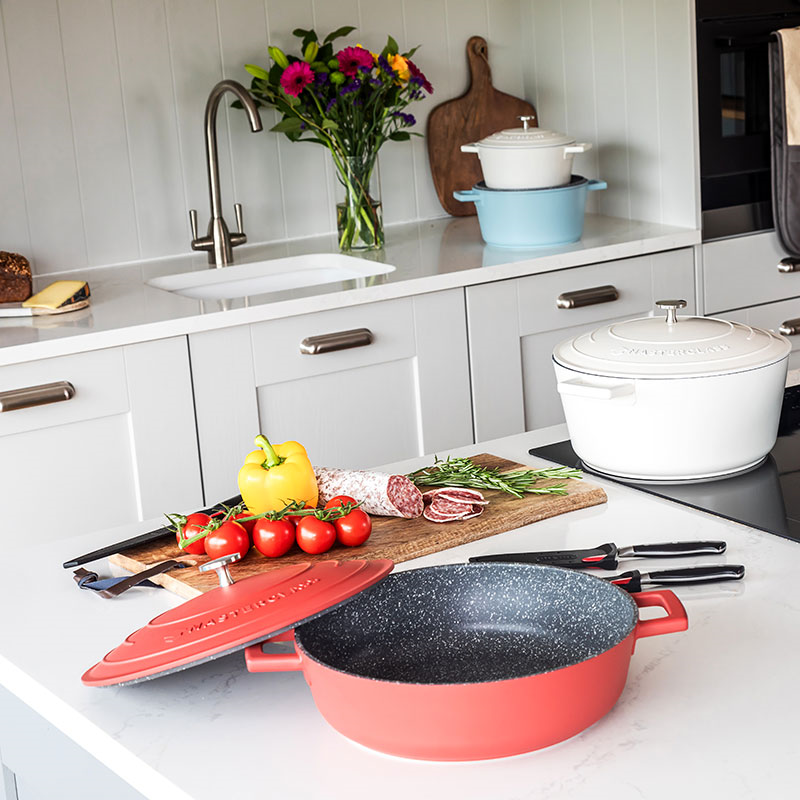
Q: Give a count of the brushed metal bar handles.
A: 5